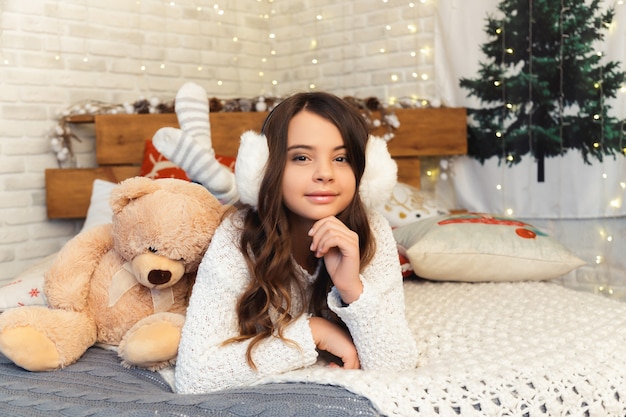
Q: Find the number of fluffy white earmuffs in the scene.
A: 2